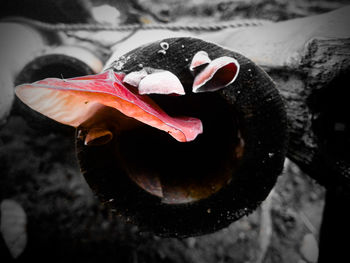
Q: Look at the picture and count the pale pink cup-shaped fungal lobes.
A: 4